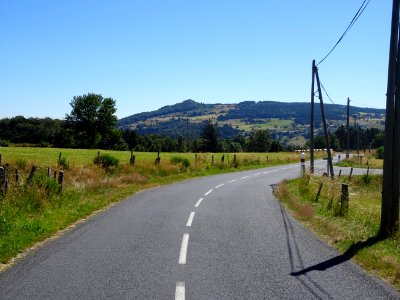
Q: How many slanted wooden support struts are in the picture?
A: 1